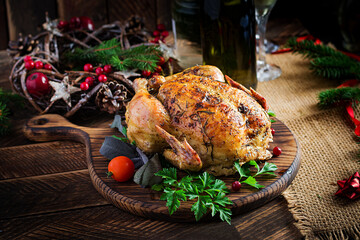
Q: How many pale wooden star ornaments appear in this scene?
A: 4